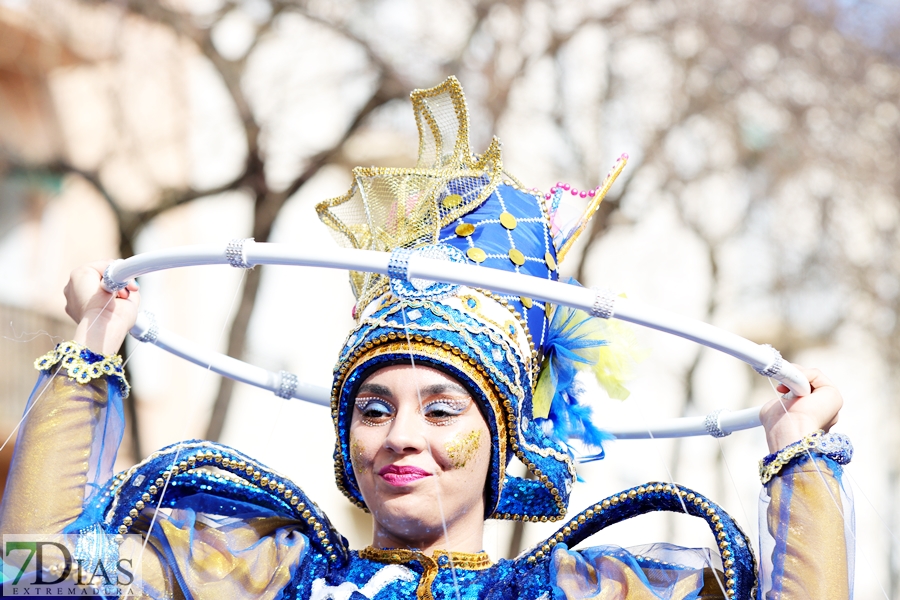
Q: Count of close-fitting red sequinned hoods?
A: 0